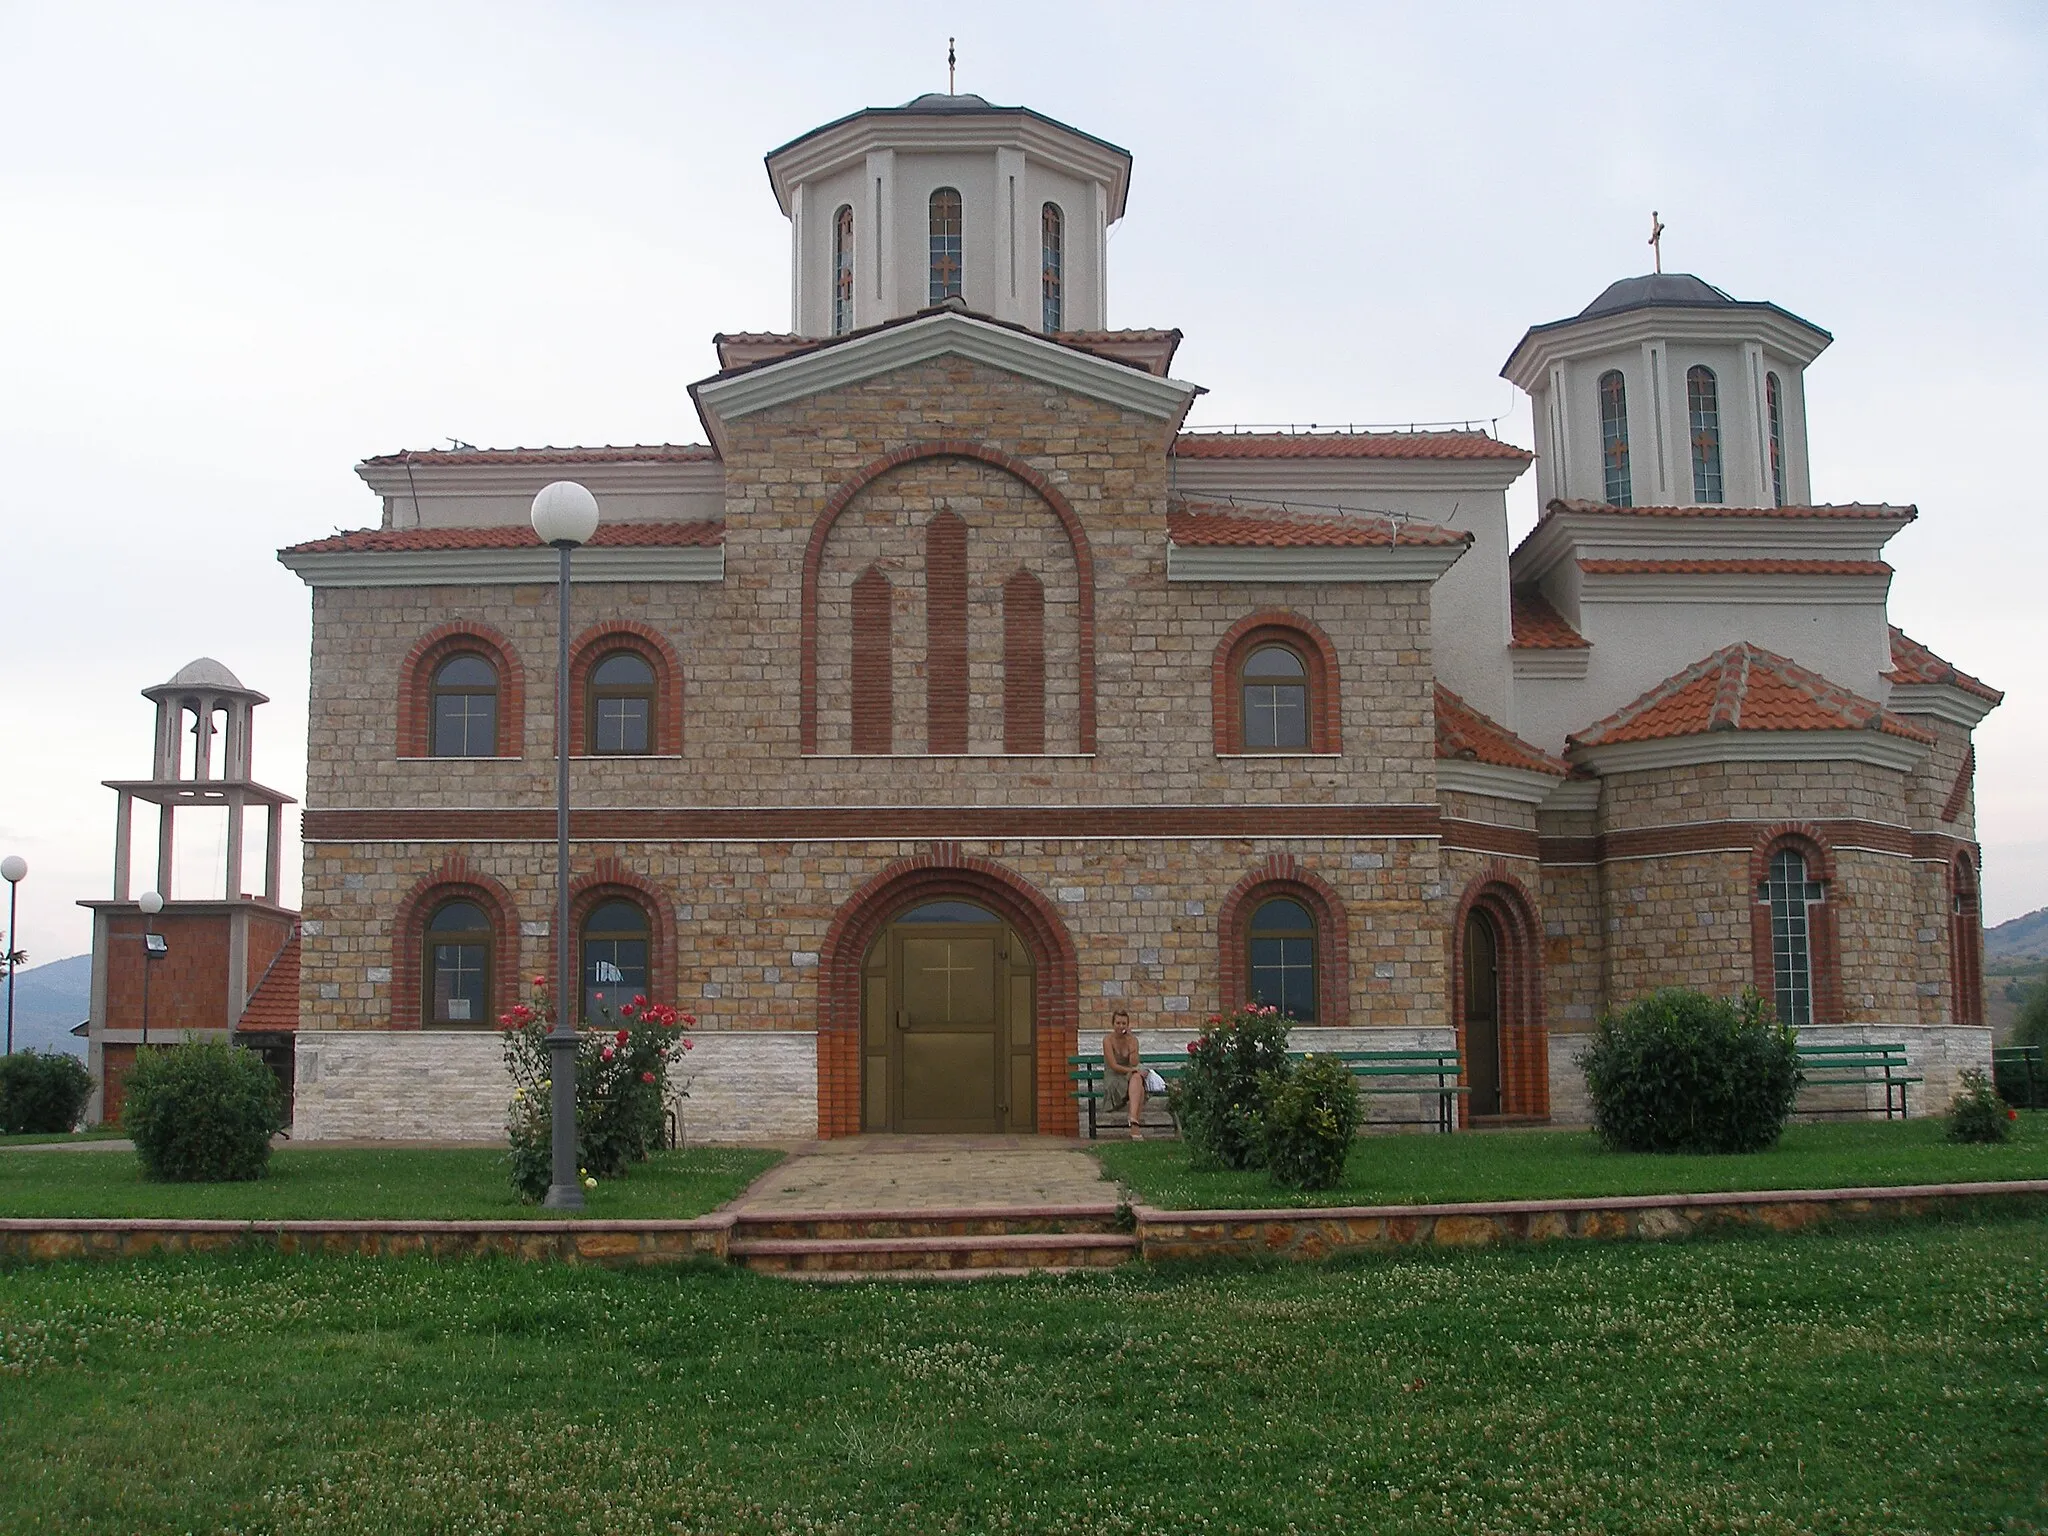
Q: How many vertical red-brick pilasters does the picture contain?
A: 3